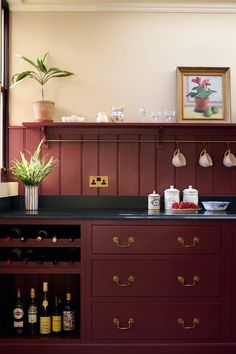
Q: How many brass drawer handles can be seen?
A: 6